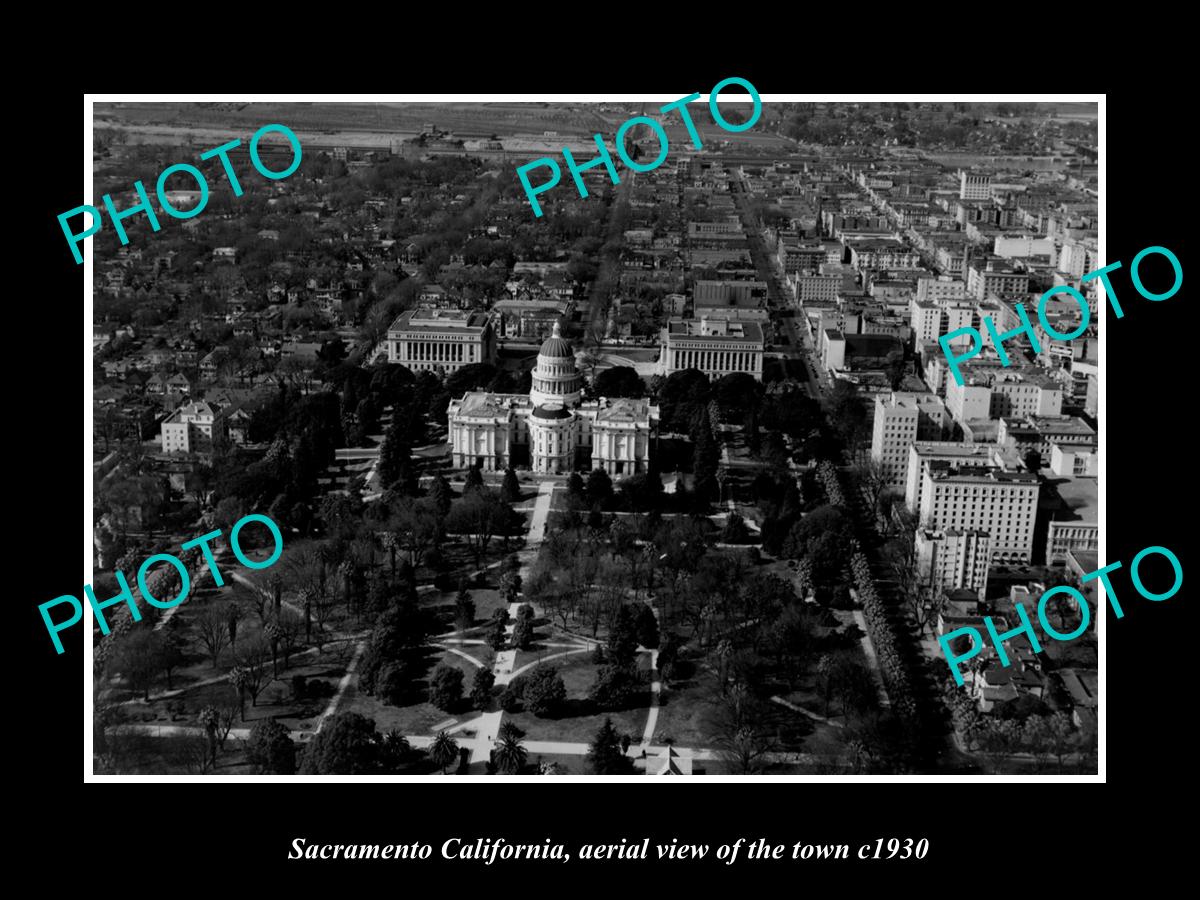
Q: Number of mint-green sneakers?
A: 0